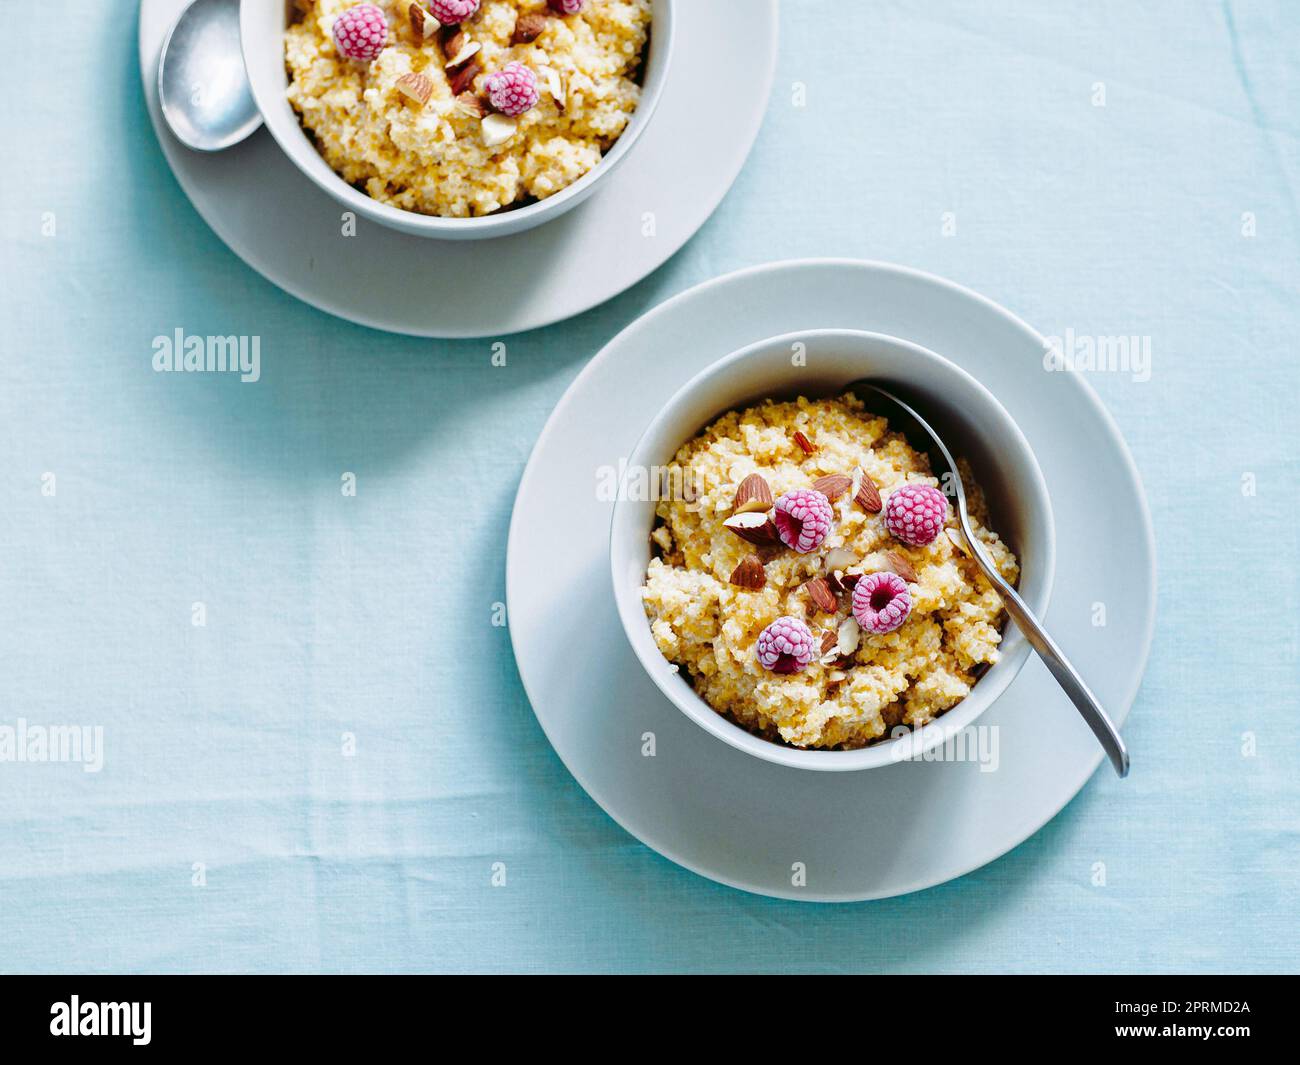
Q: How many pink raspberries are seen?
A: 8